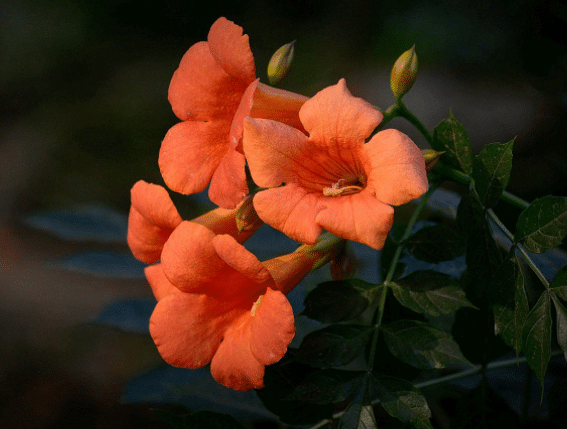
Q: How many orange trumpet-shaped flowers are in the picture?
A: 4